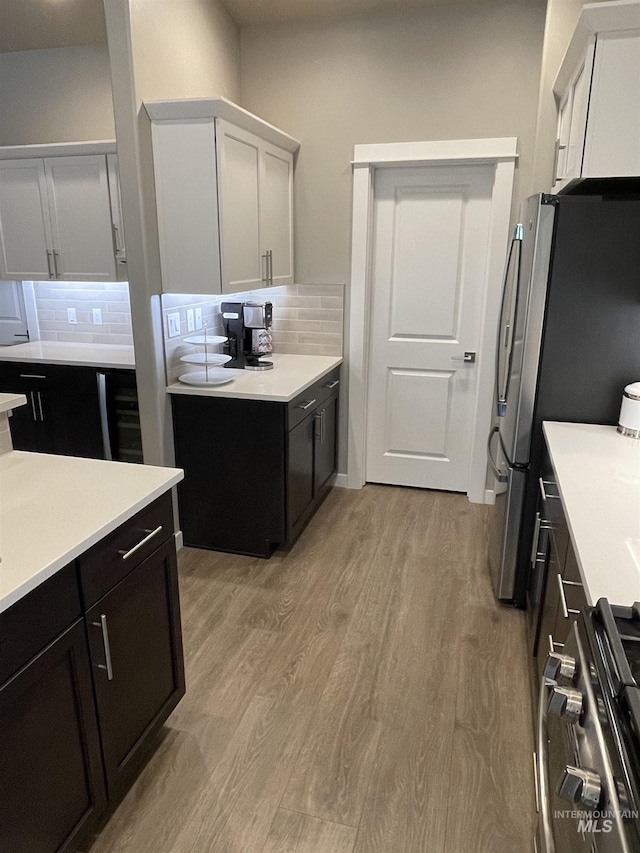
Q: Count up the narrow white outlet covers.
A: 4